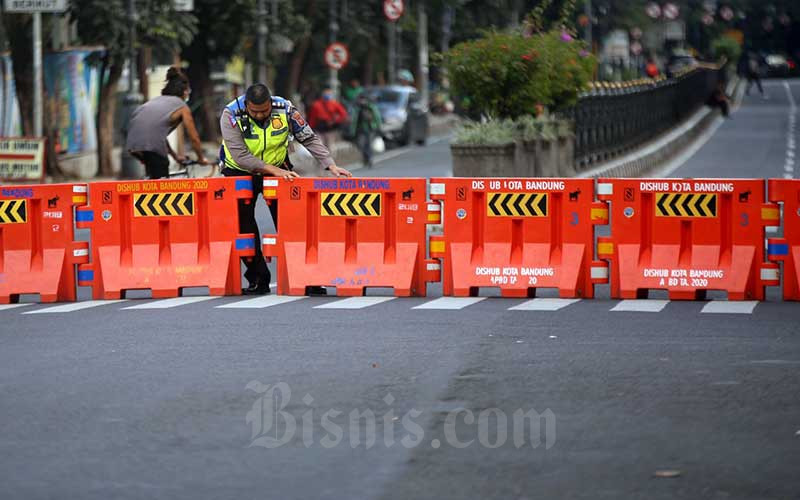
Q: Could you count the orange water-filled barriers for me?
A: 6